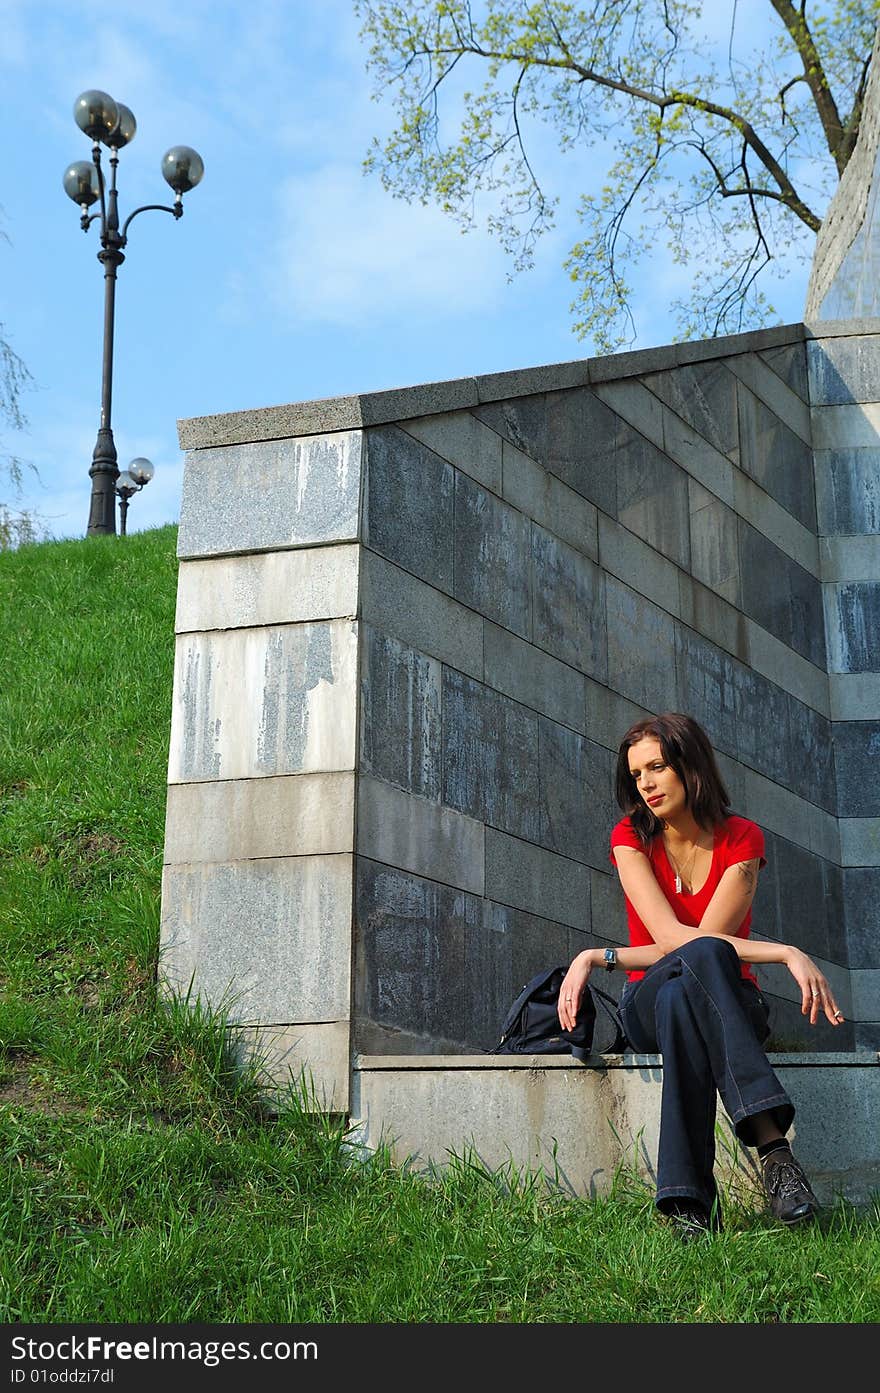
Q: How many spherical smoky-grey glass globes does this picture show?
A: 6